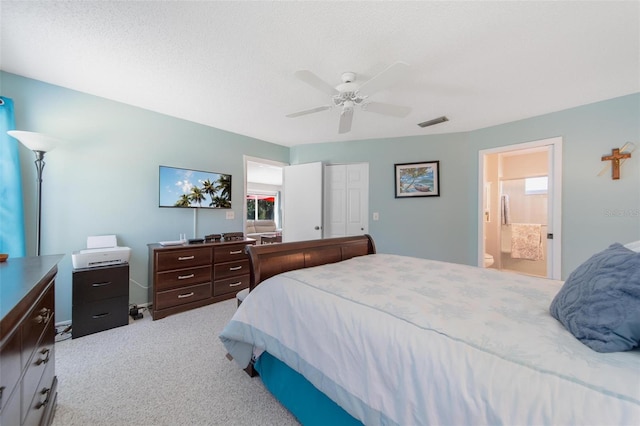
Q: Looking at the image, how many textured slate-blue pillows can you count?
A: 1